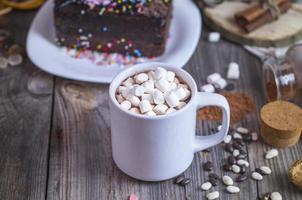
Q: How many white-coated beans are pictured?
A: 15